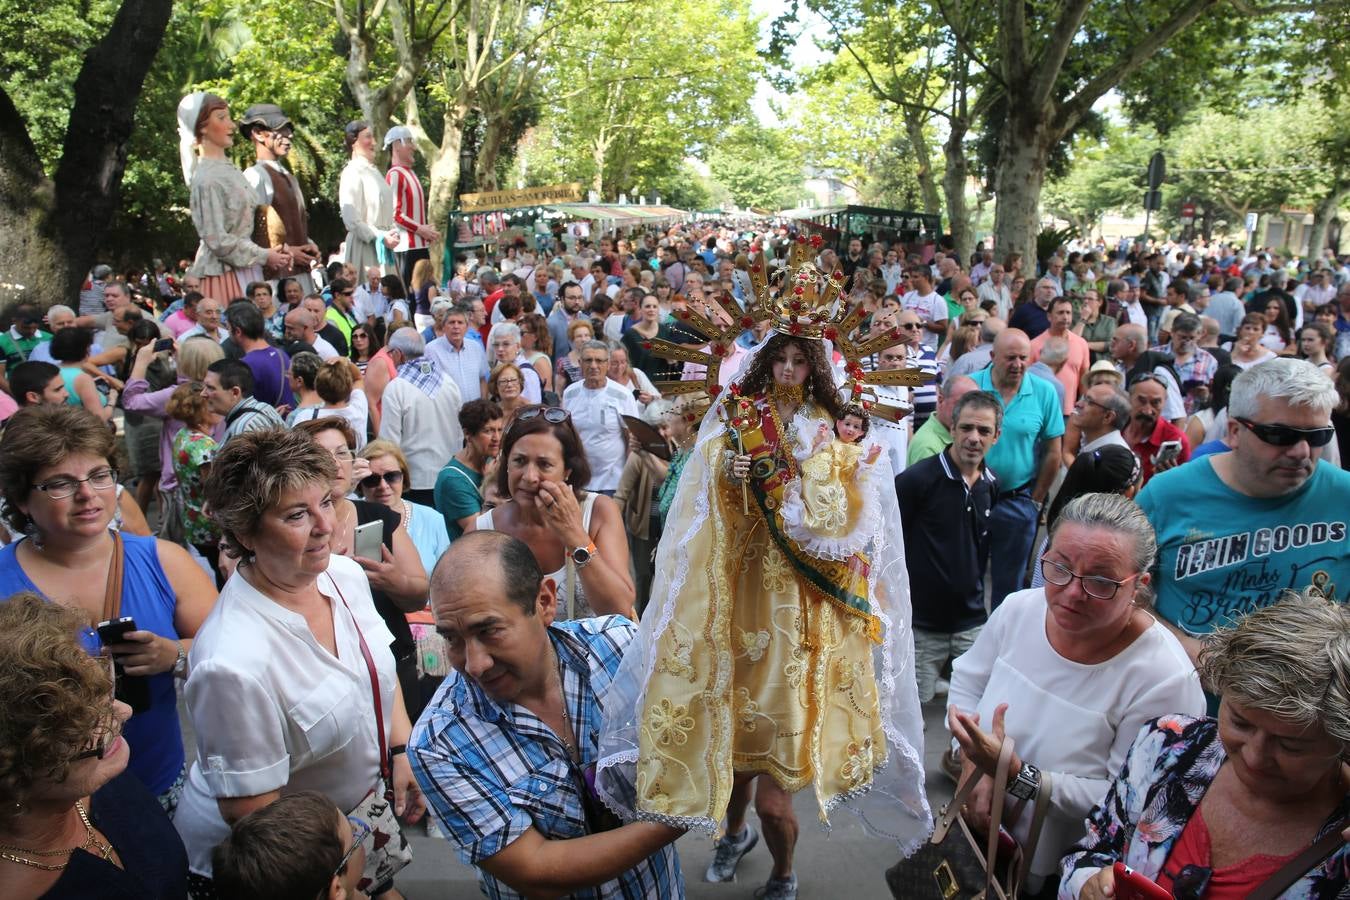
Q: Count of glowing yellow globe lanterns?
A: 0